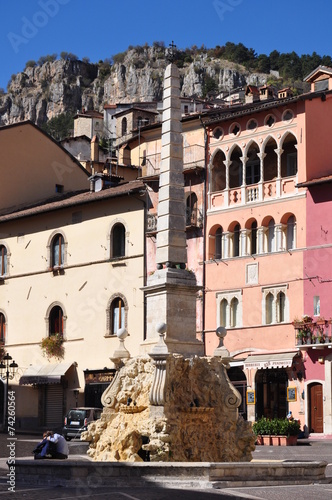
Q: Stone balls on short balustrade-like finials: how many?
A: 3